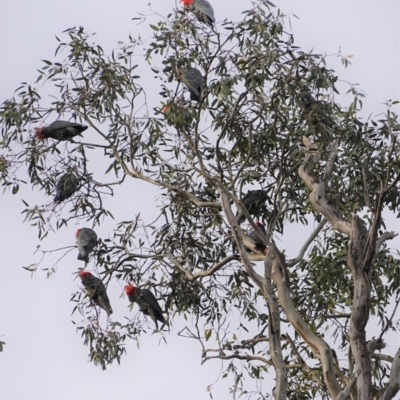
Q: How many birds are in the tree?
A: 11